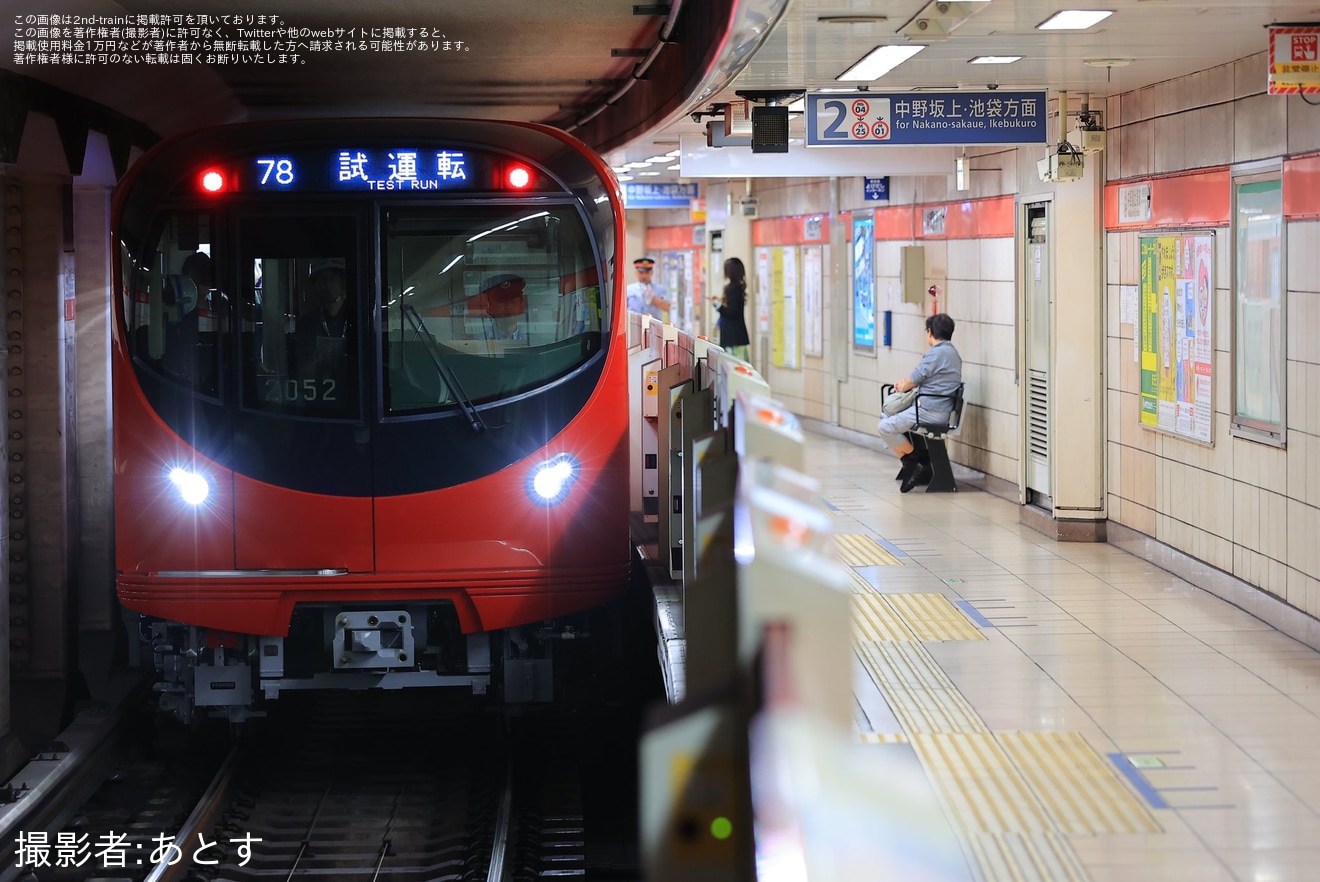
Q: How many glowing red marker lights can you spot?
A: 2